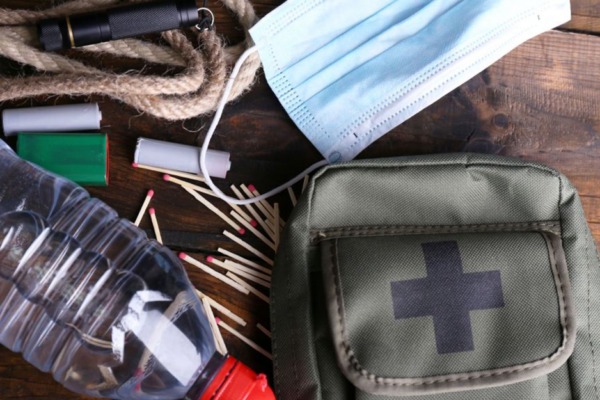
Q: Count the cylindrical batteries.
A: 2